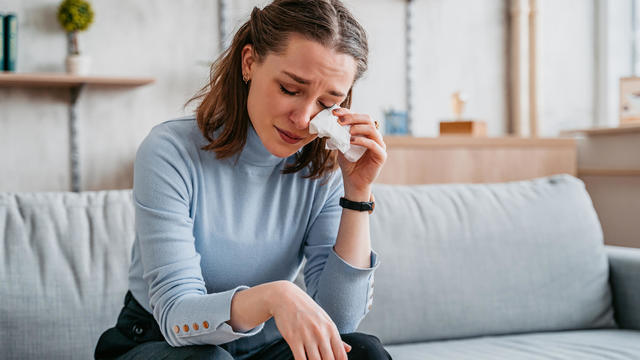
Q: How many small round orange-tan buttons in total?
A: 4